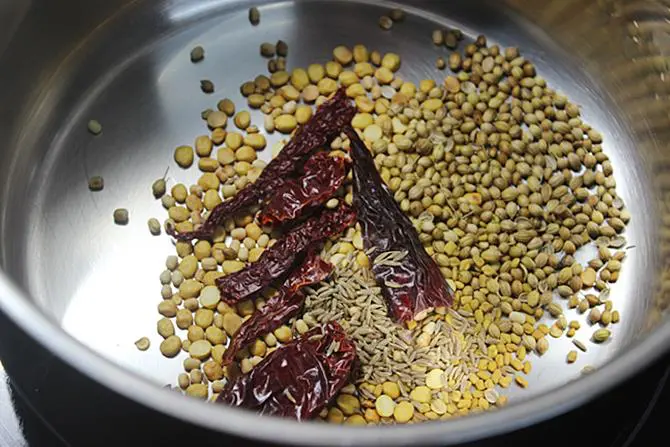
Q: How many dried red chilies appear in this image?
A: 6